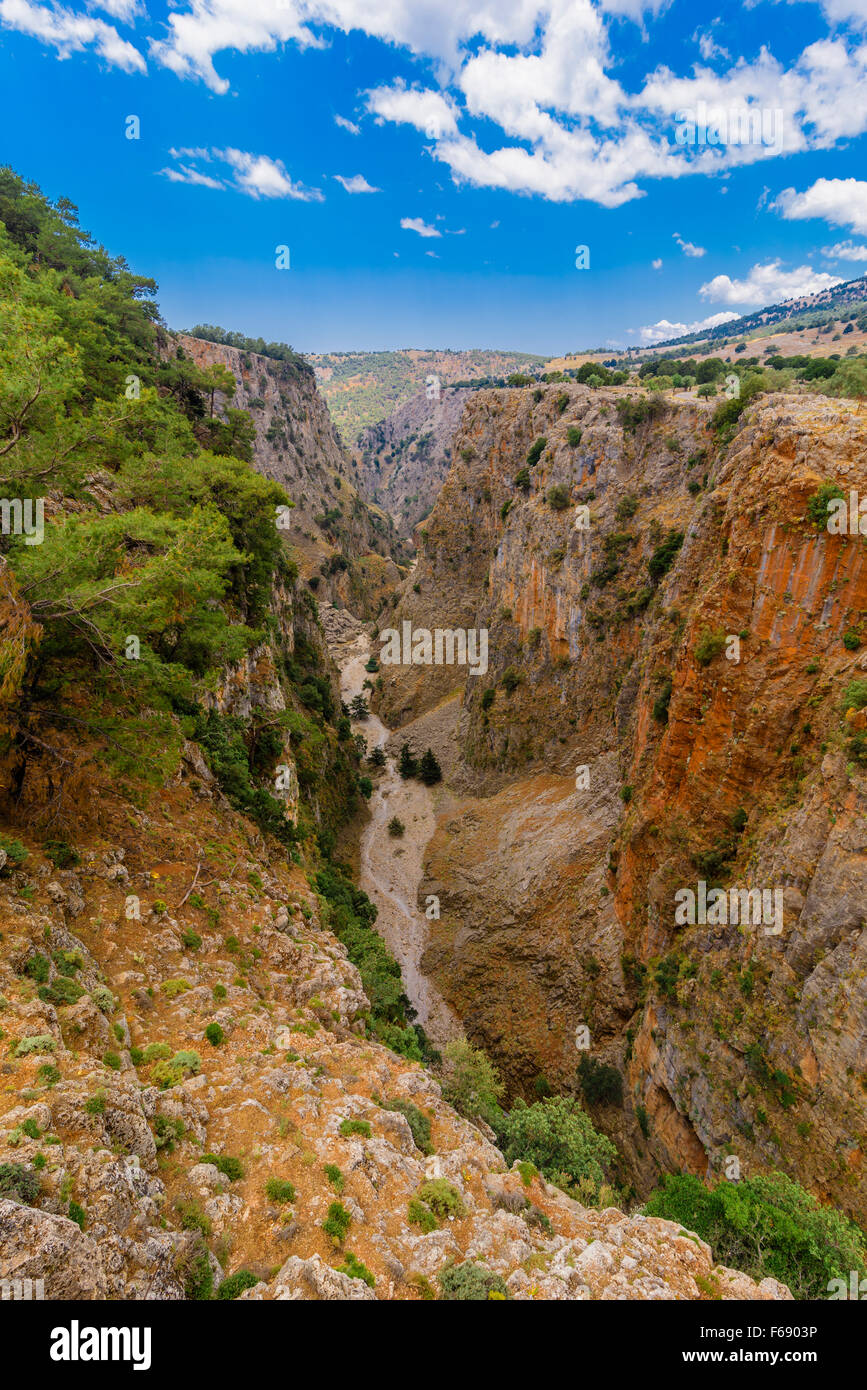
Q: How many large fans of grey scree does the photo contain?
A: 2